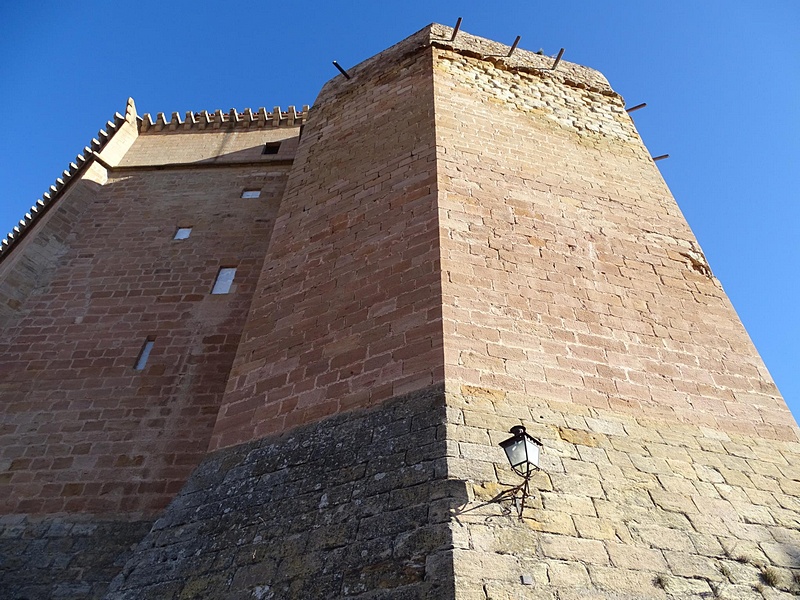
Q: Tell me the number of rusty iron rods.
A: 6